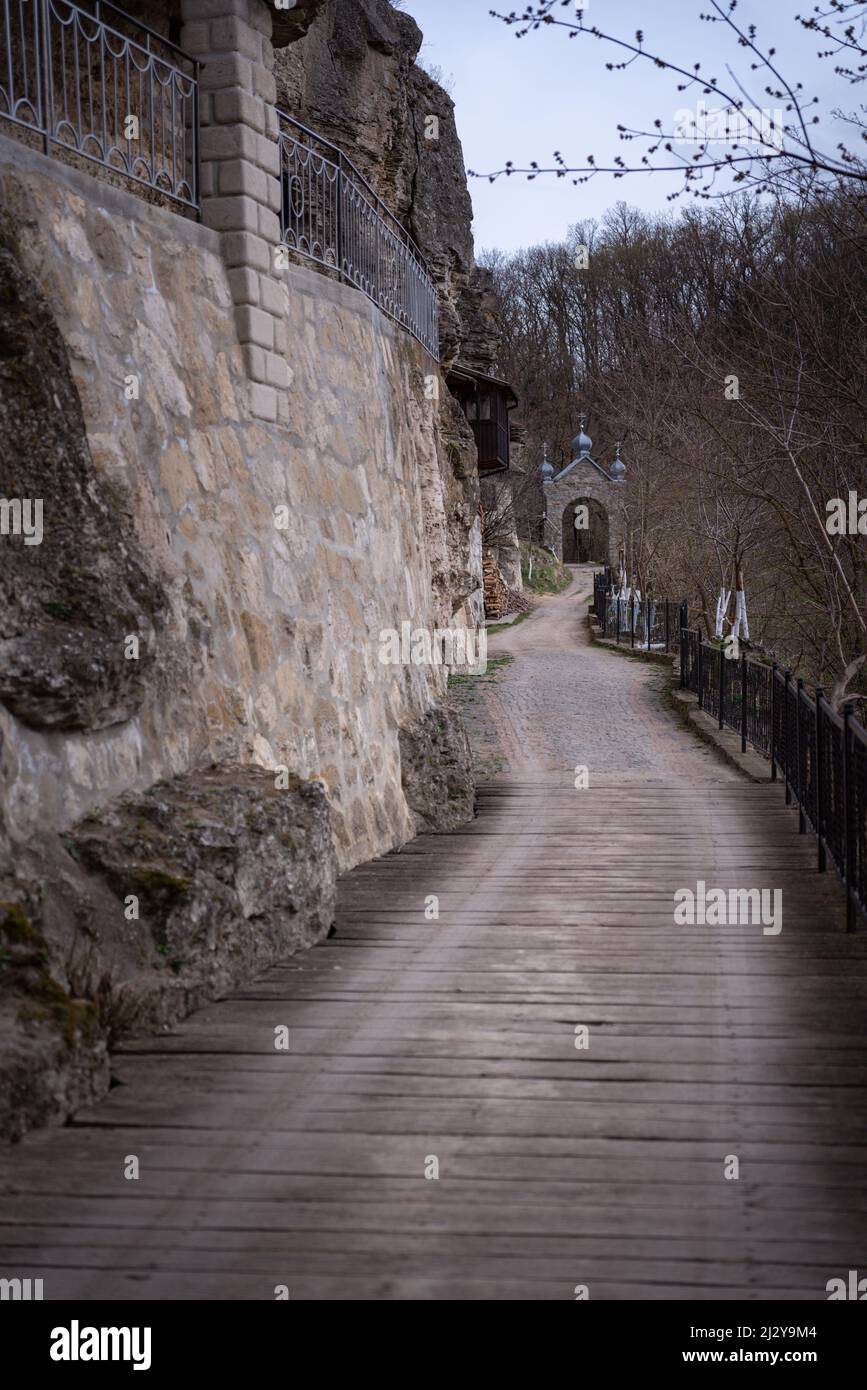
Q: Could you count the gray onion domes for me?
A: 3